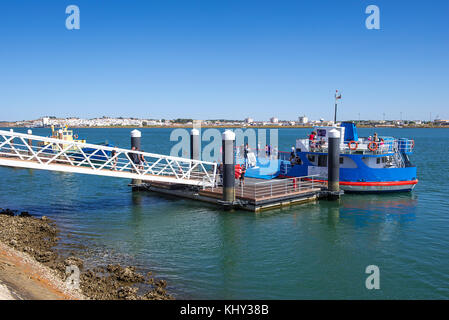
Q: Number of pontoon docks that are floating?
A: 1